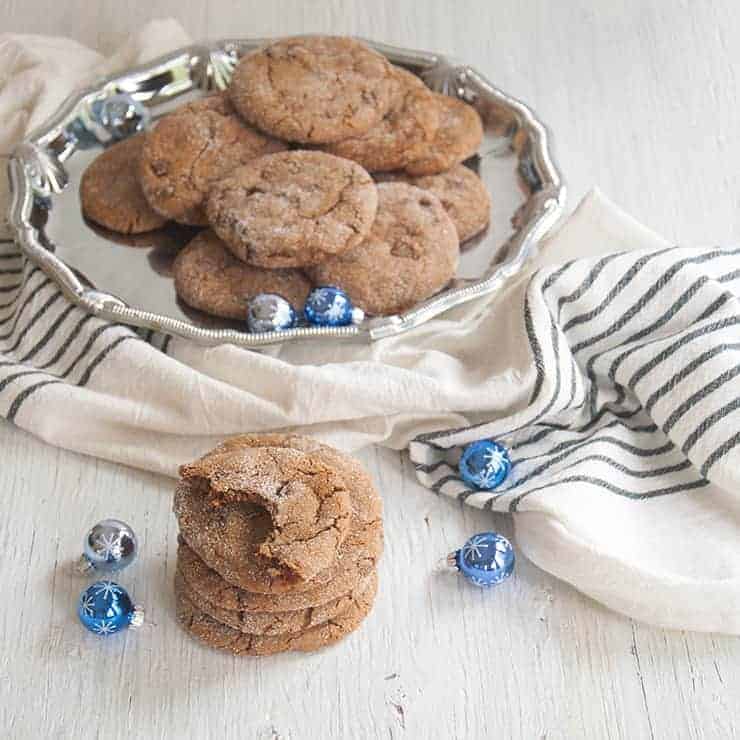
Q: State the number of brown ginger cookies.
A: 14